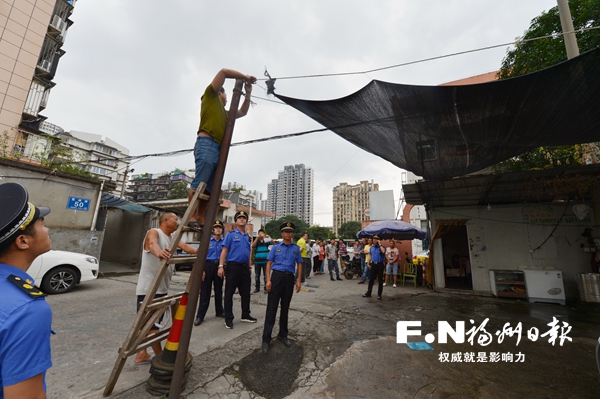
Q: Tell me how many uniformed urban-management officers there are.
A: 5